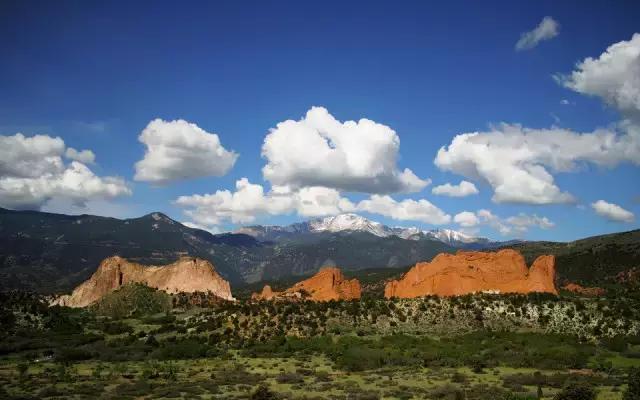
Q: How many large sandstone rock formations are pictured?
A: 3